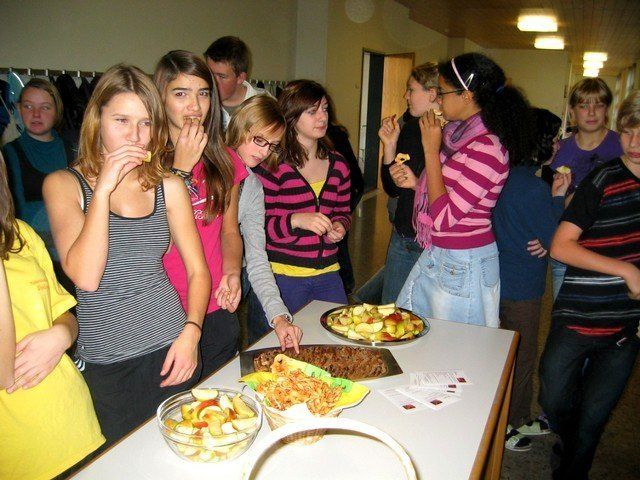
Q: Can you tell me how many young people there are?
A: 12